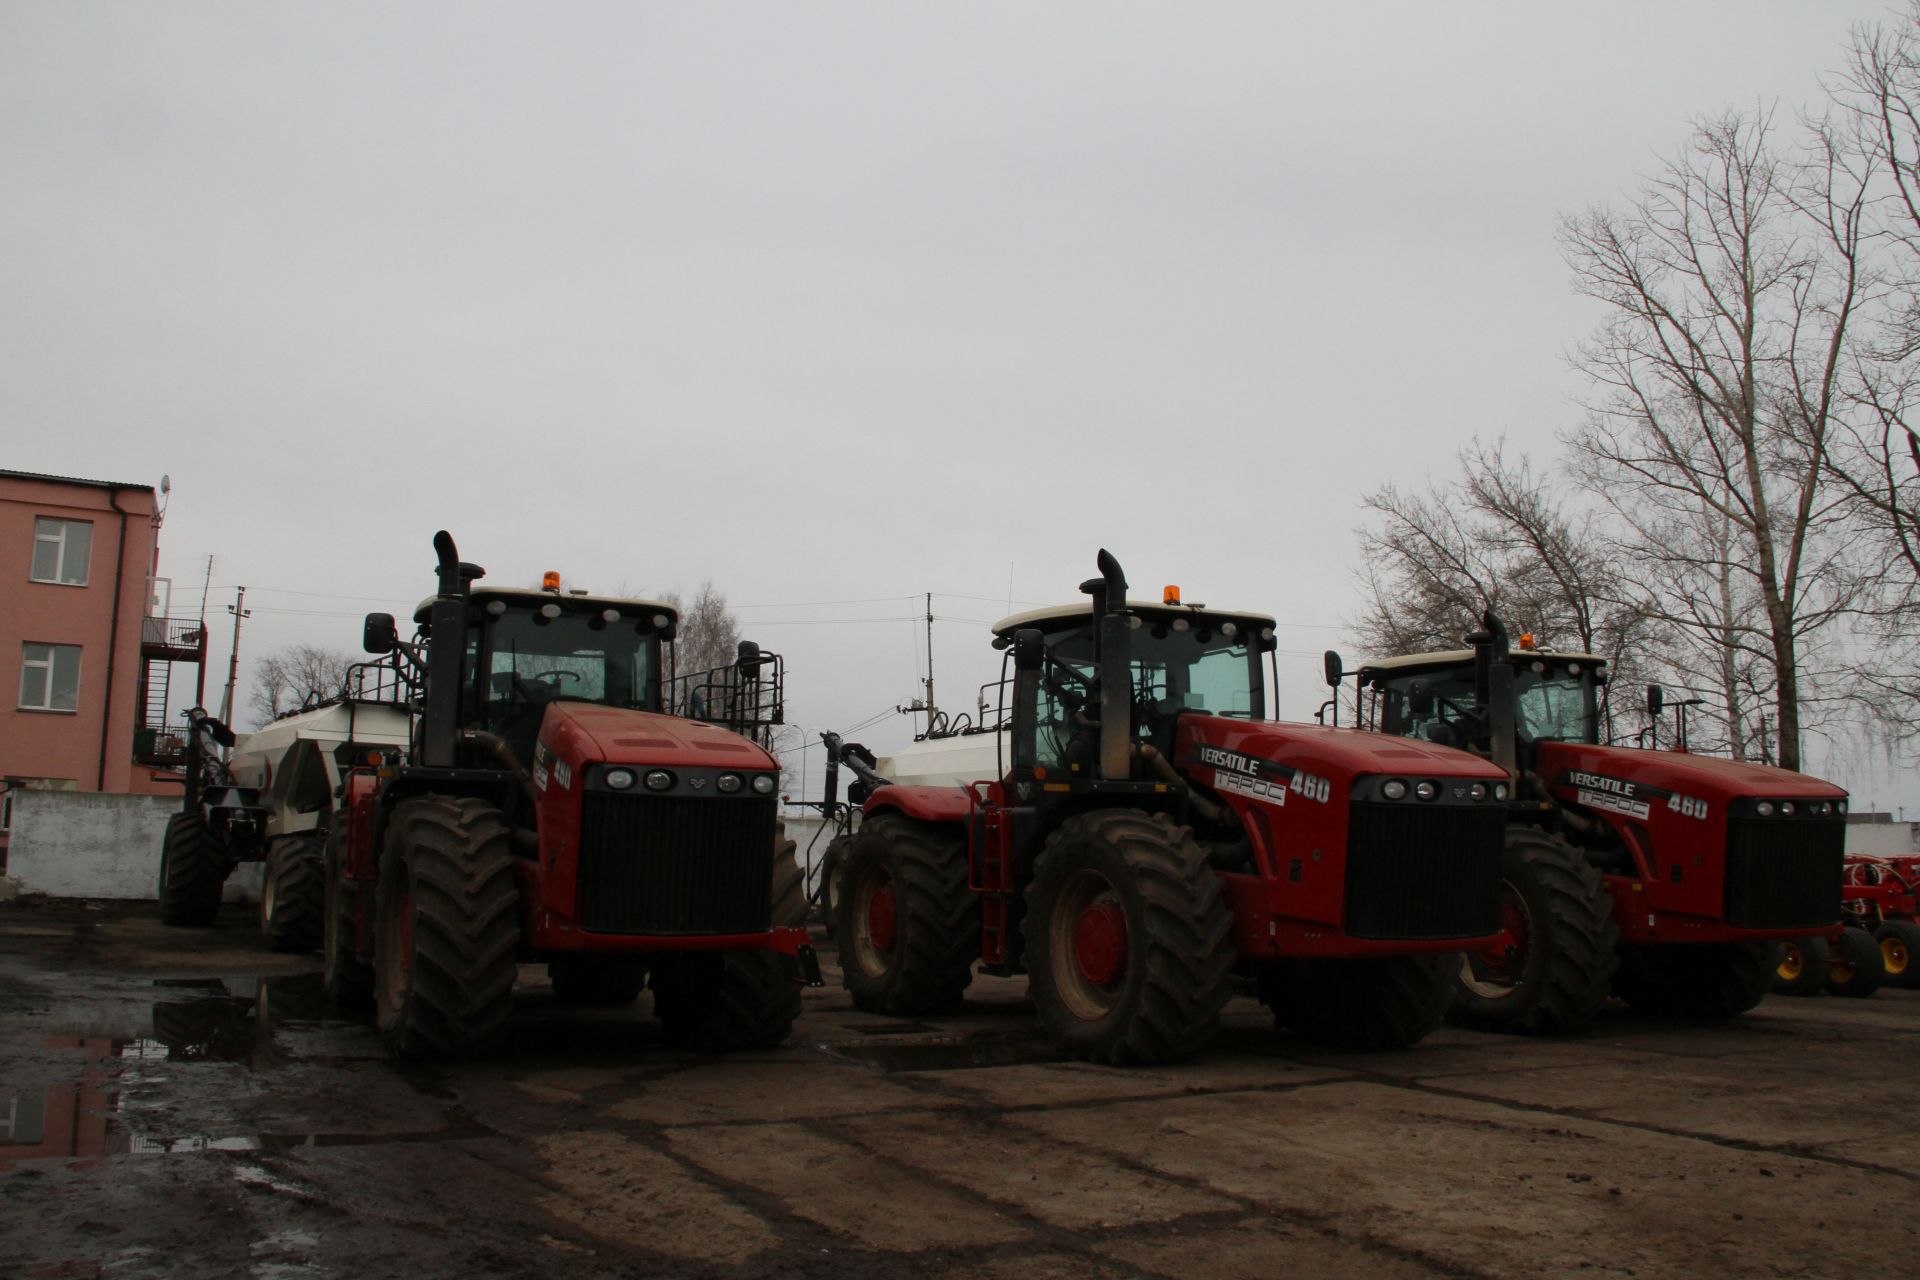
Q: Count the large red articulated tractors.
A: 3